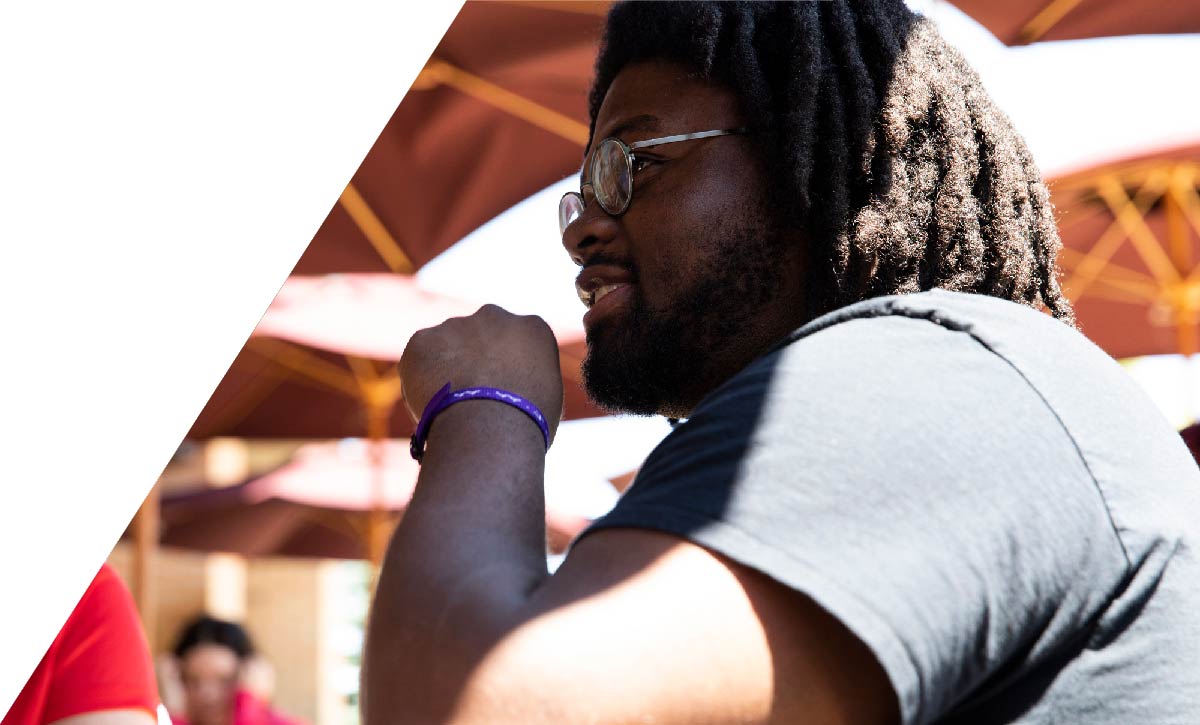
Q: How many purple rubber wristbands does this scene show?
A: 1